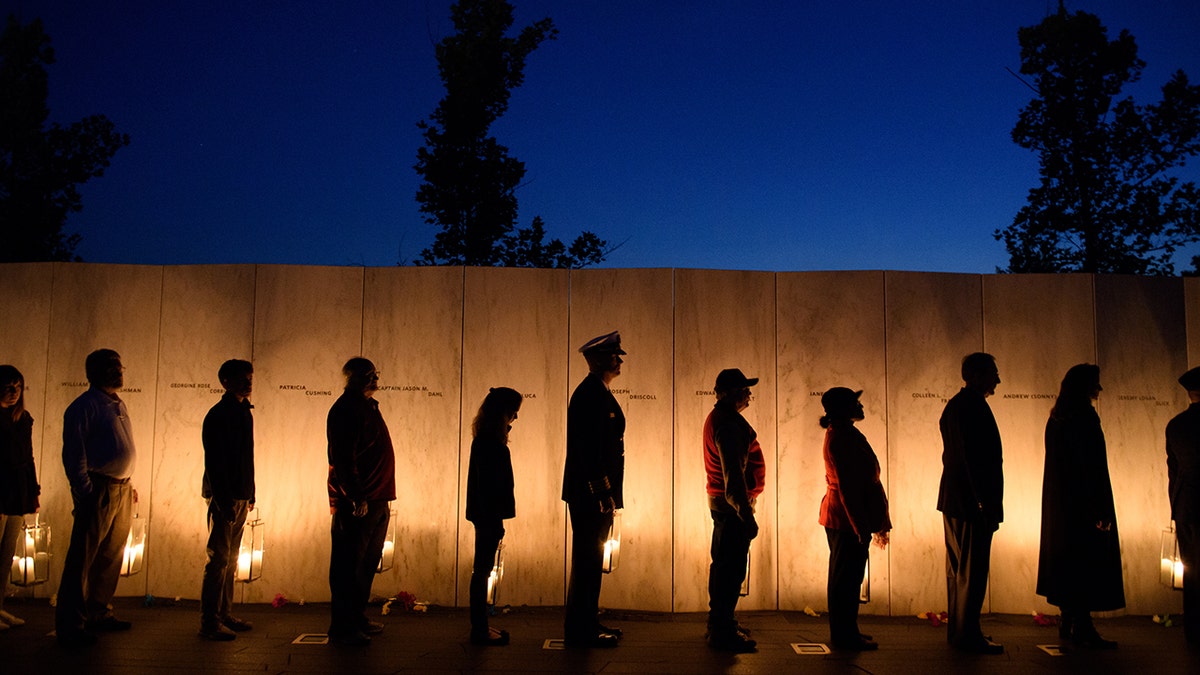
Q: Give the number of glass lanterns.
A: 9